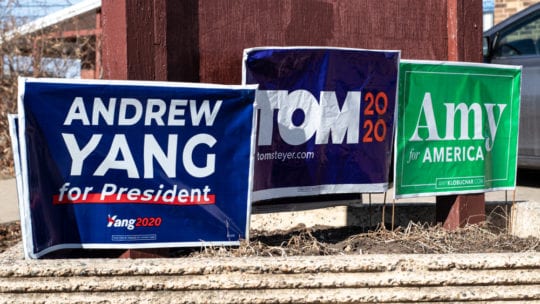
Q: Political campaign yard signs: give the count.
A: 3